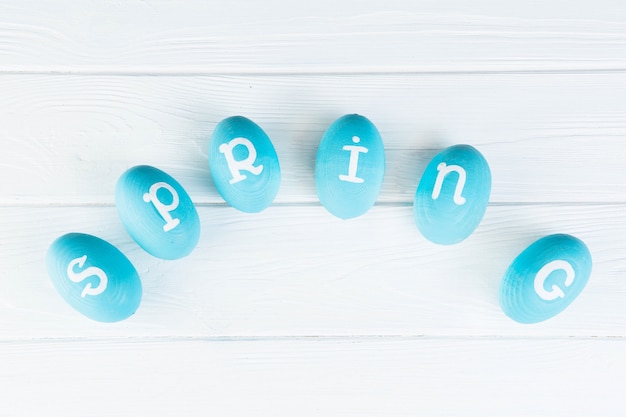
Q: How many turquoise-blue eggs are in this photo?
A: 6